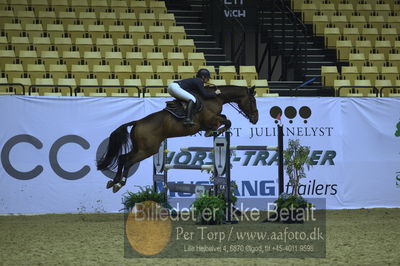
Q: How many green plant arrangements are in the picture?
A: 3